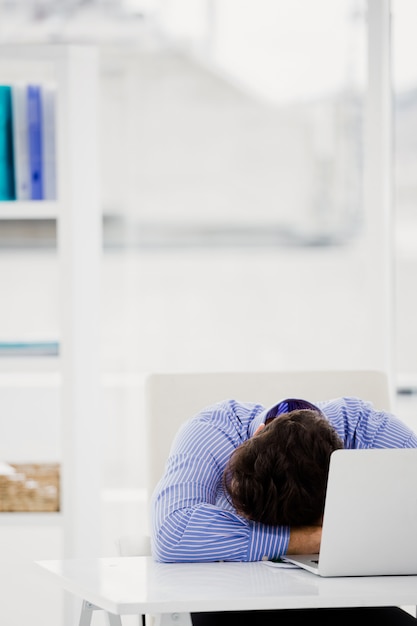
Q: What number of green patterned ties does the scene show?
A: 0